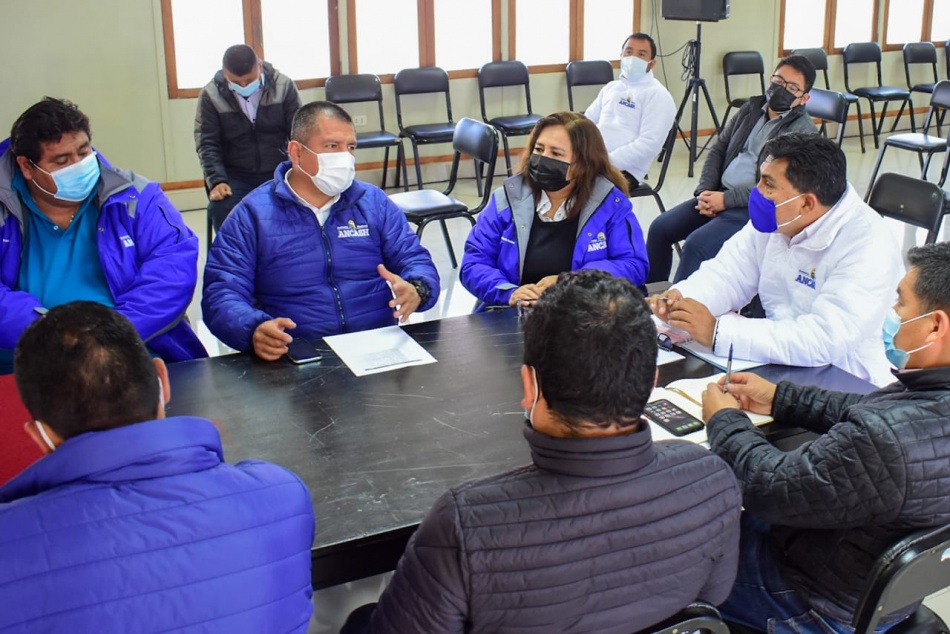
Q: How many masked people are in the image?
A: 10